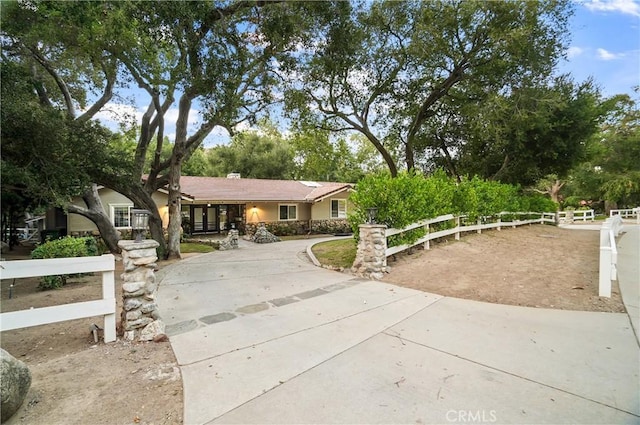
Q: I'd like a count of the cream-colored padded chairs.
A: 0